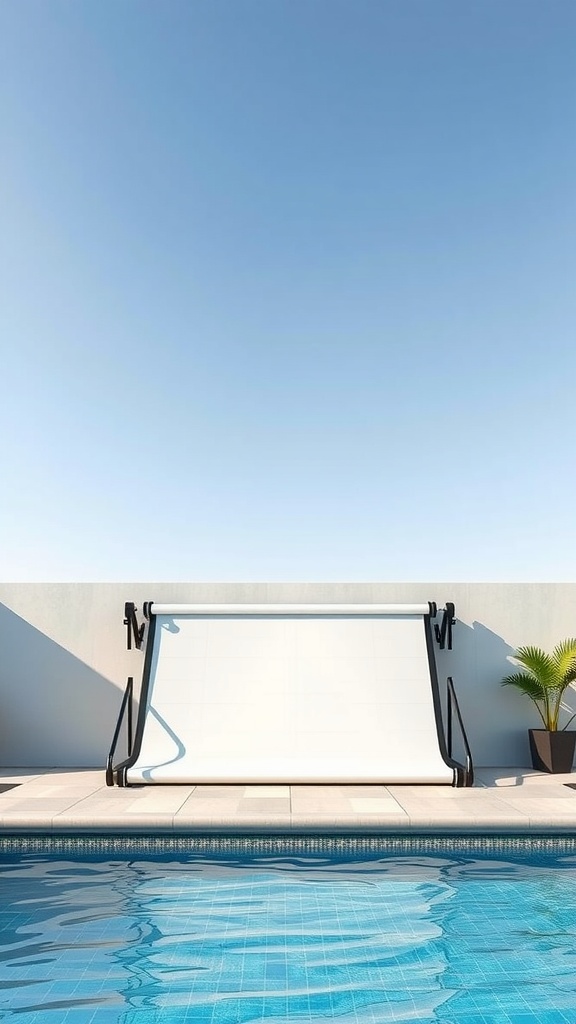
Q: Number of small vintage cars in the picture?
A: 0